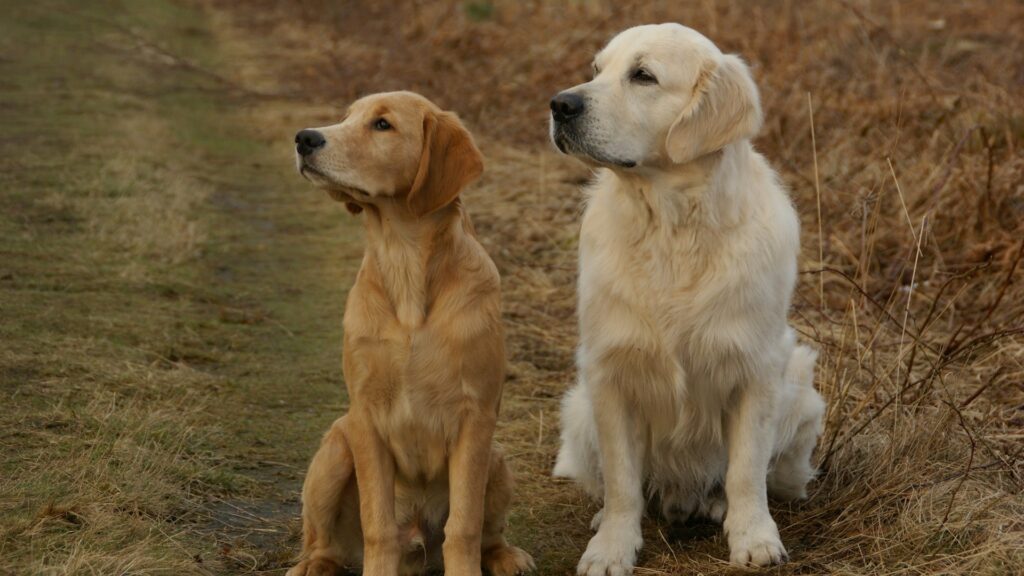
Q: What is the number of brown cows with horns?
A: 0